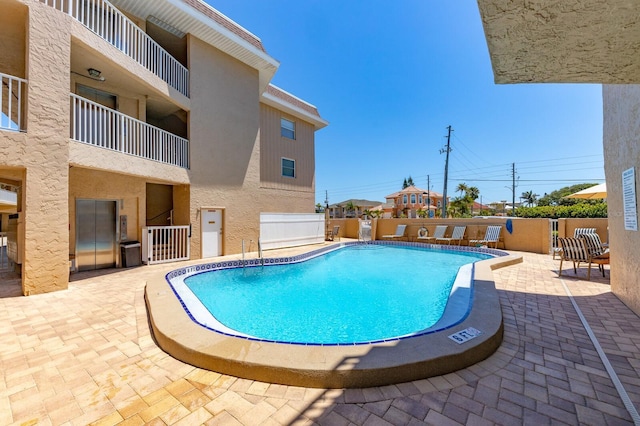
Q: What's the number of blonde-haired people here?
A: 0